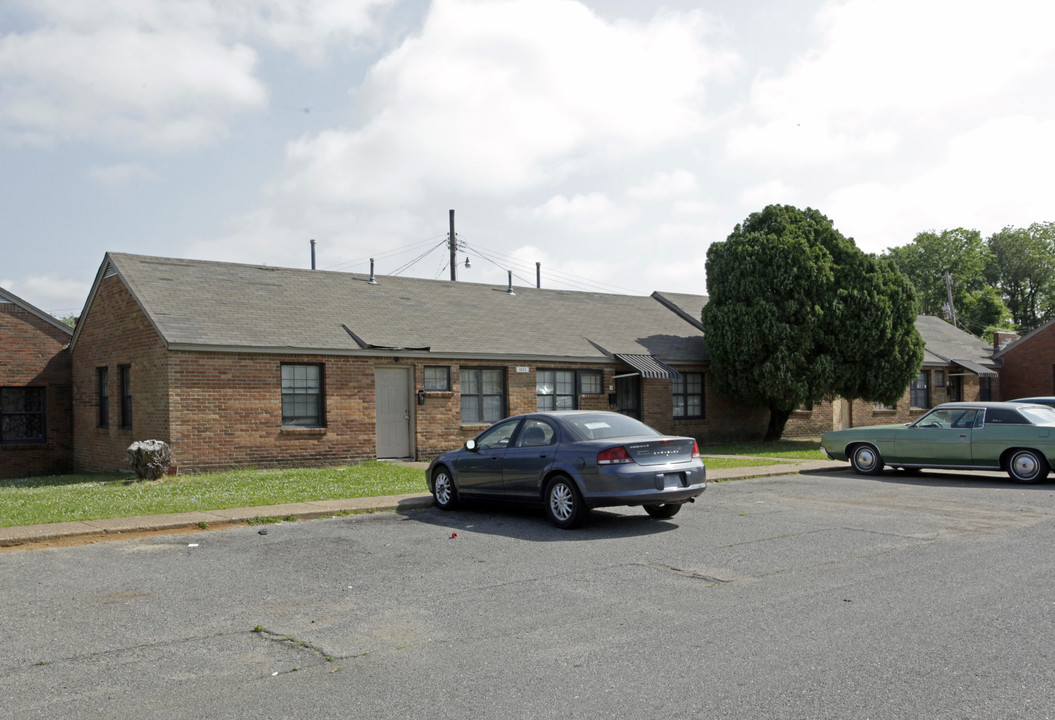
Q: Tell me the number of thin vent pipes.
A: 4